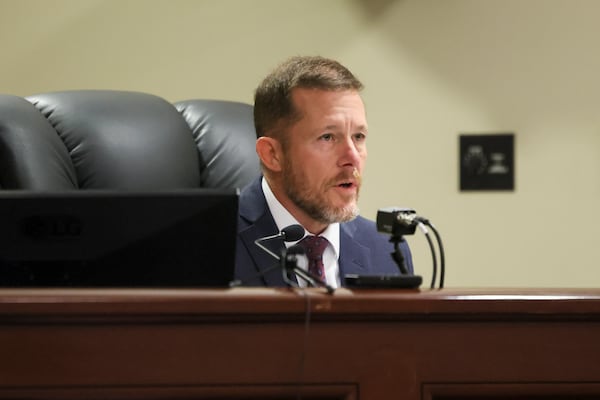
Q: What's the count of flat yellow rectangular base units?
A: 0